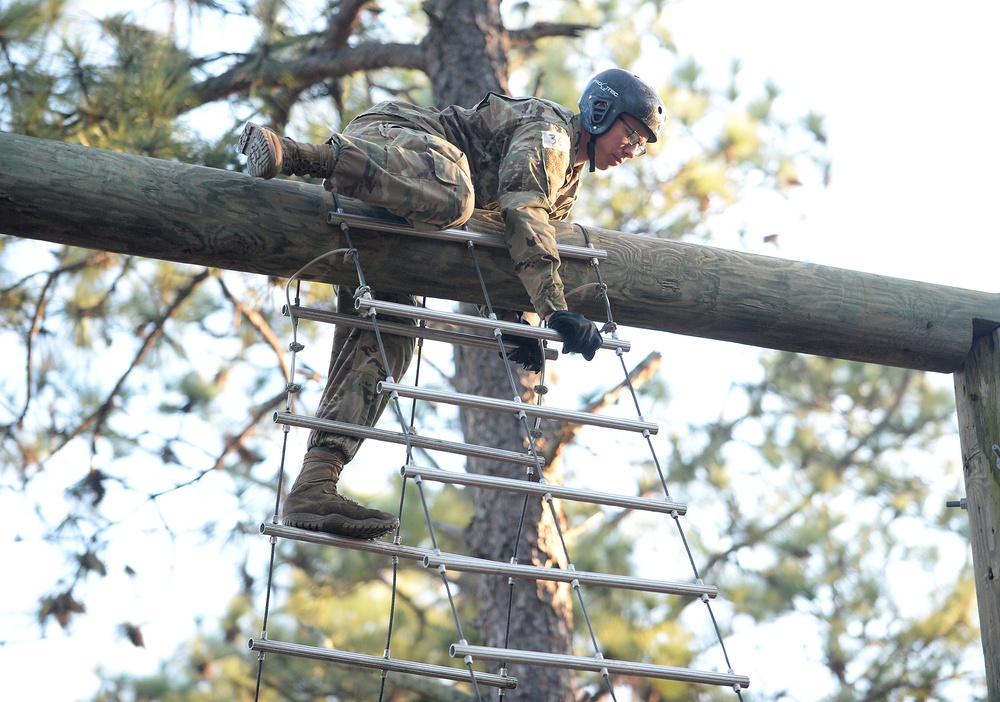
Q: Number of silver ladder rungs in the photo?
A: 10